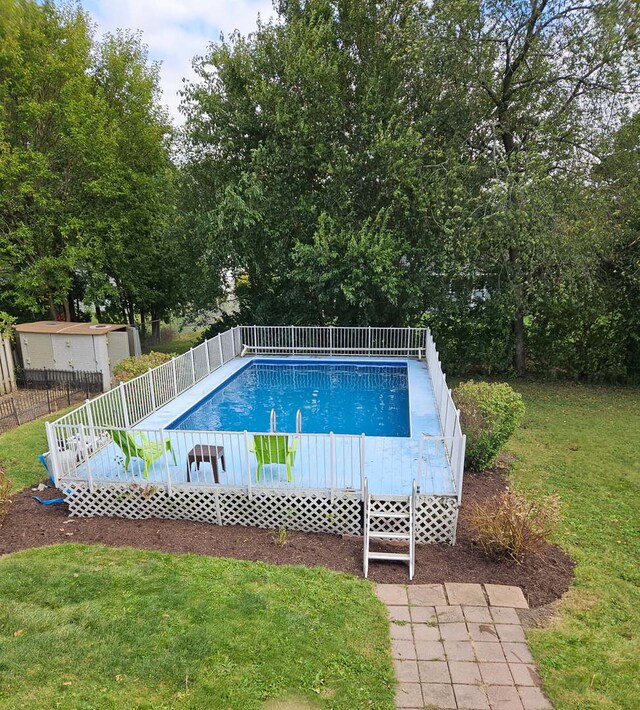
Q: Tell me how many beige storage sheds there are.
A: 1